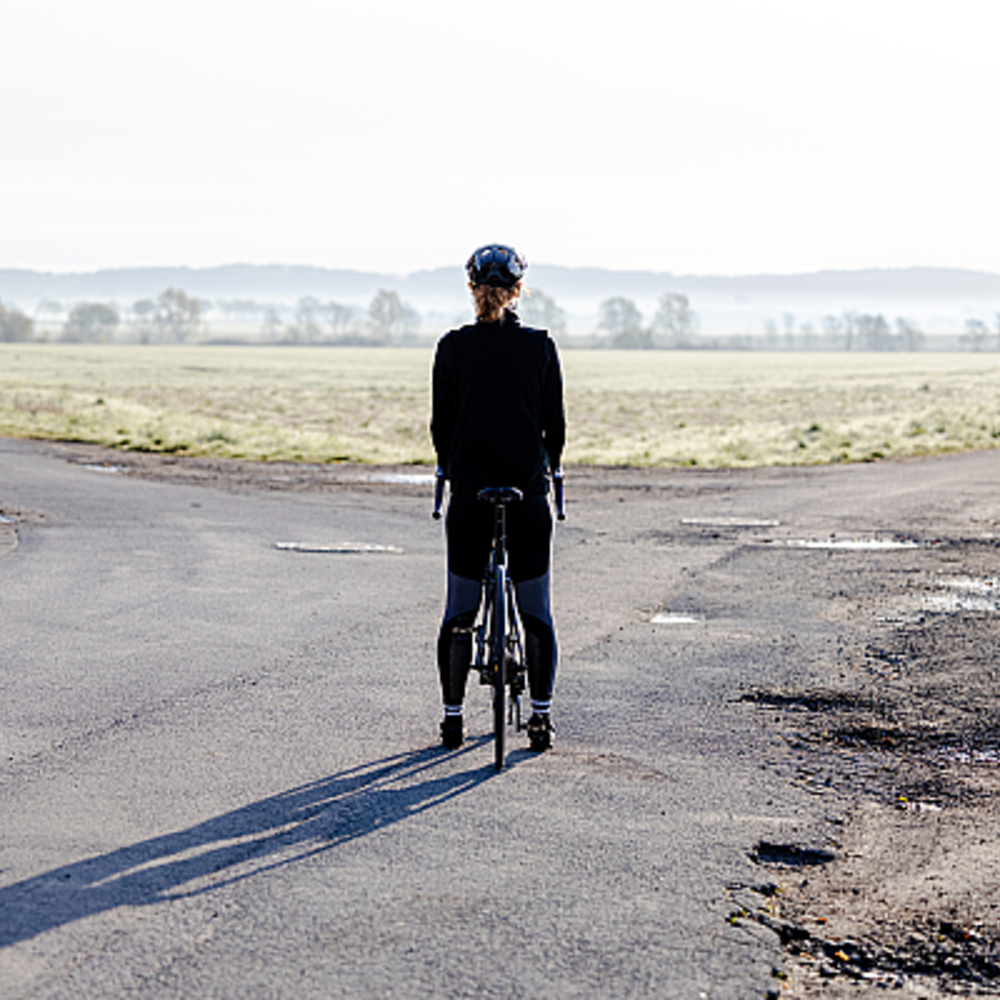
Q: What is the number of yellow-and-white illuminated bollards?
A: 0